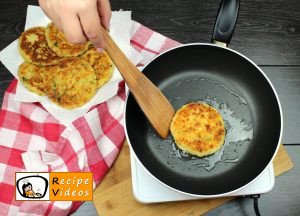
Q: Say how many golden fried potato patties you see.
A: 6